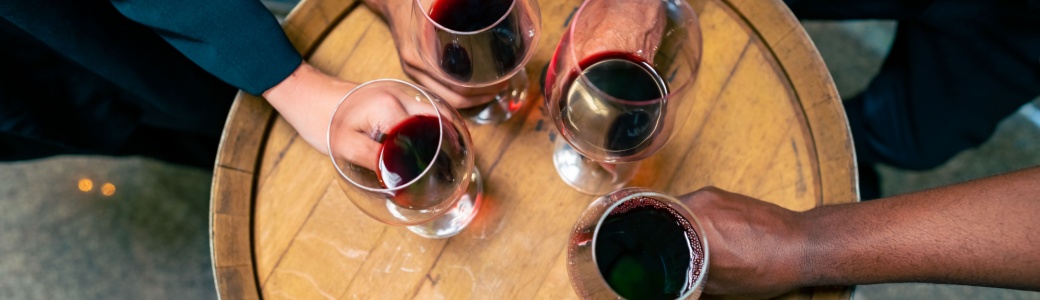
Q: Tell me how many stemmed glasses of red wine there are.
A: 4